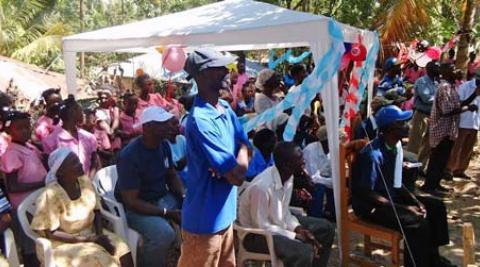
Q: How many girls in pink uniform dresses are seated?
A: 0